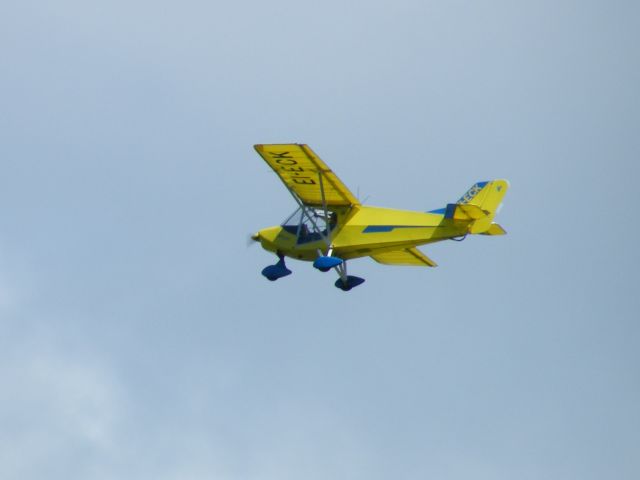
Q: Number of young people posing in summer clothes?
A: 0